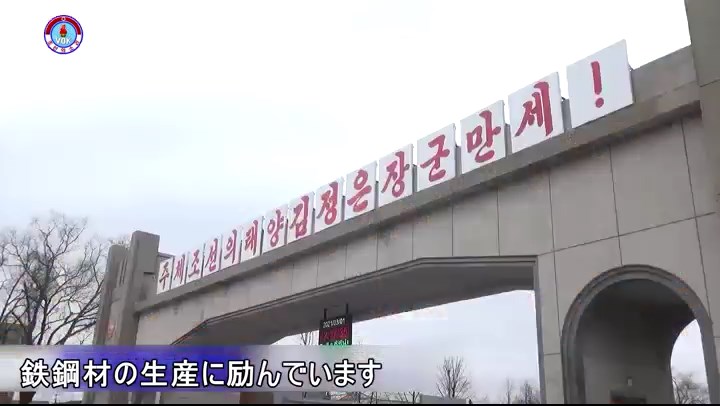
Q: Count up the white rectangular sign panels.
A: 15